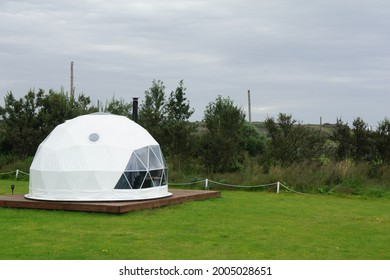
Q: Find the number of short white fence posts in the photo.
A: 3